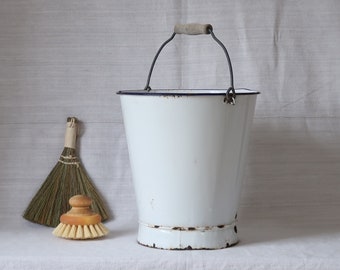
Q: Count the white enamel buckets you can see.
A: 1